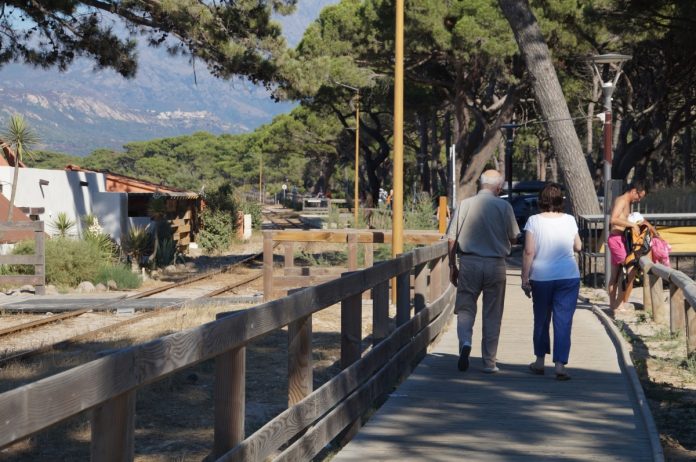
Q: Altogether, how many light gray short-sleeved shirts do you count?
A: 1